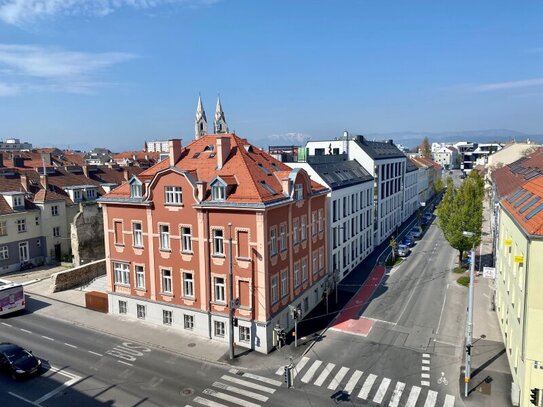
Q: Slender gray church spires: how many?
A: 2